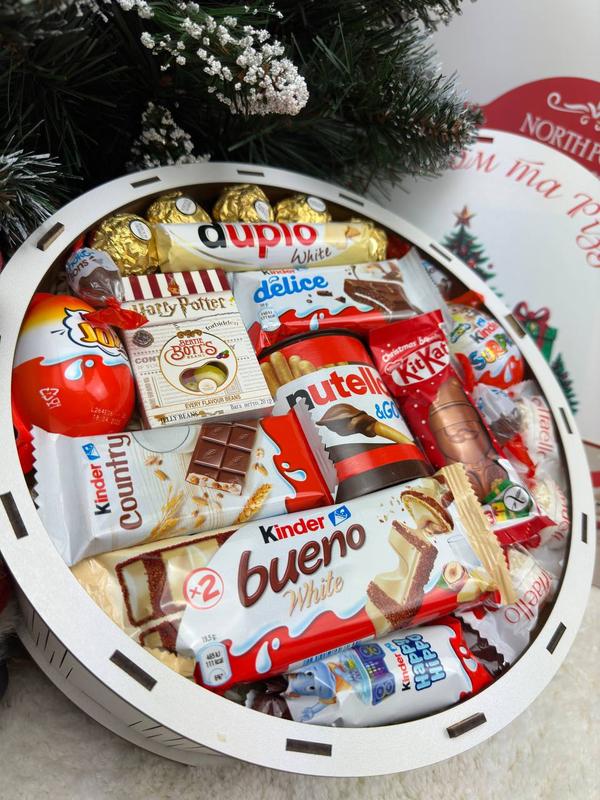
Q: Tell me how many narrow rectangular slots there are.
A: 13